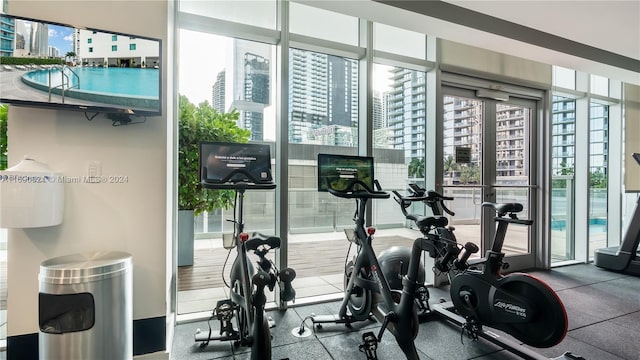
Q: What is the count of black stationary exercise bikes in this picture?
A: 3